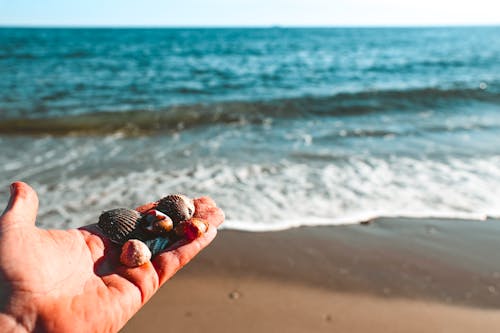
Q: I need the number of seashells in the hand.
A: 6